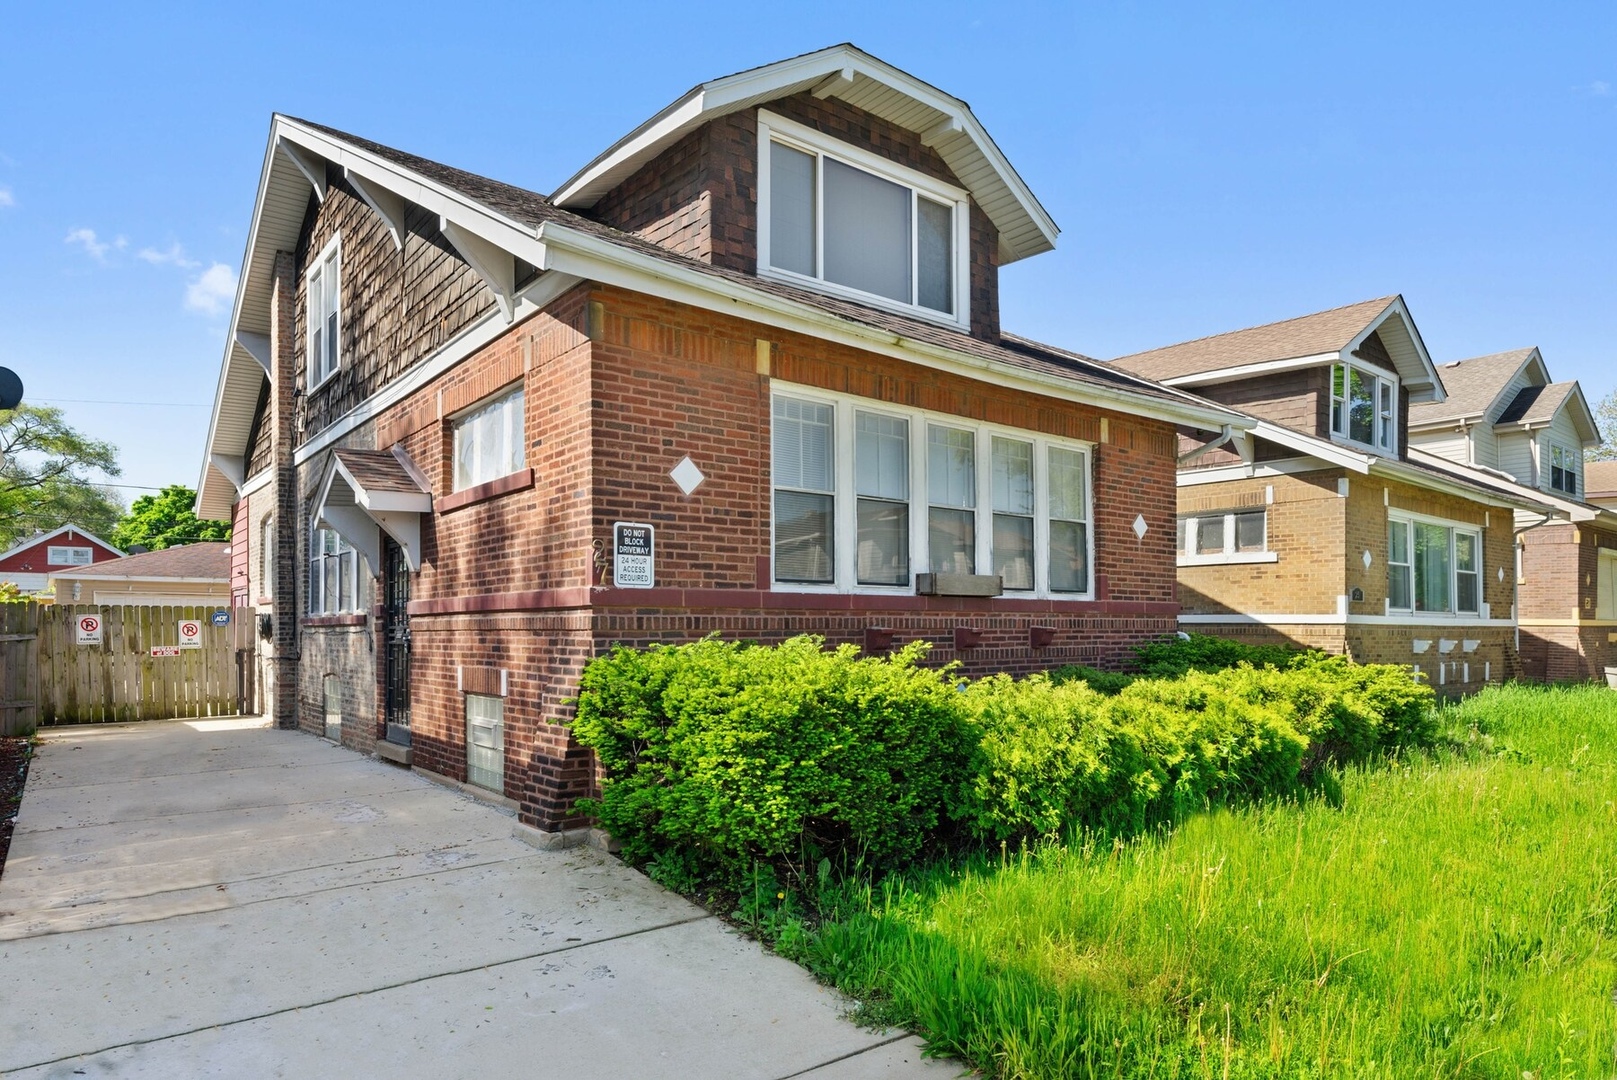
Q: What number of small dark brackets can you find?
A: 3